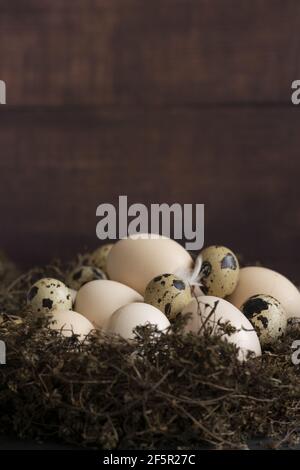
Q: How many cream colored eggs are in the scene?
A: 6